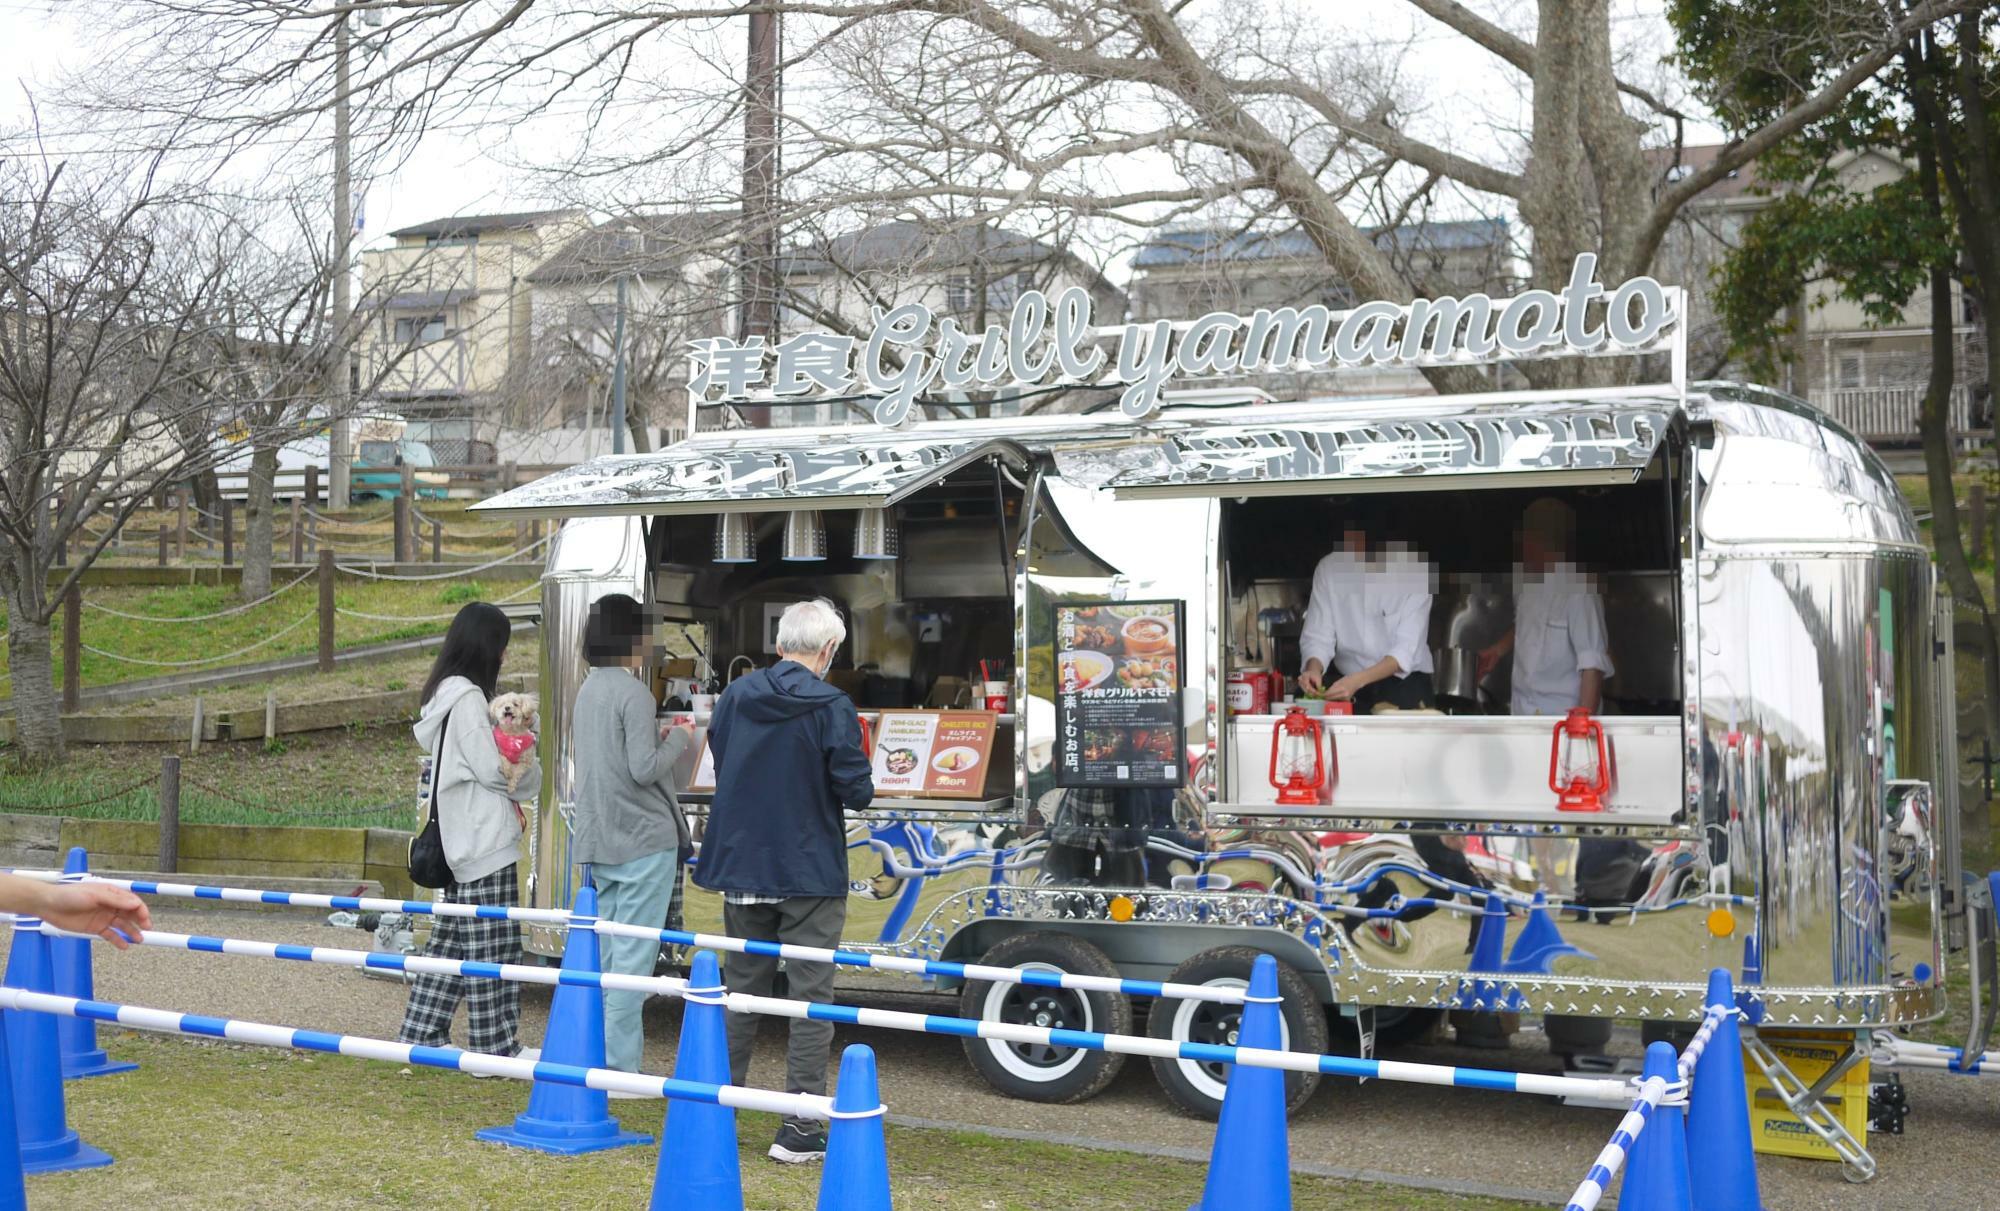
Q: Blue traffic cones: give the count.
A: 9